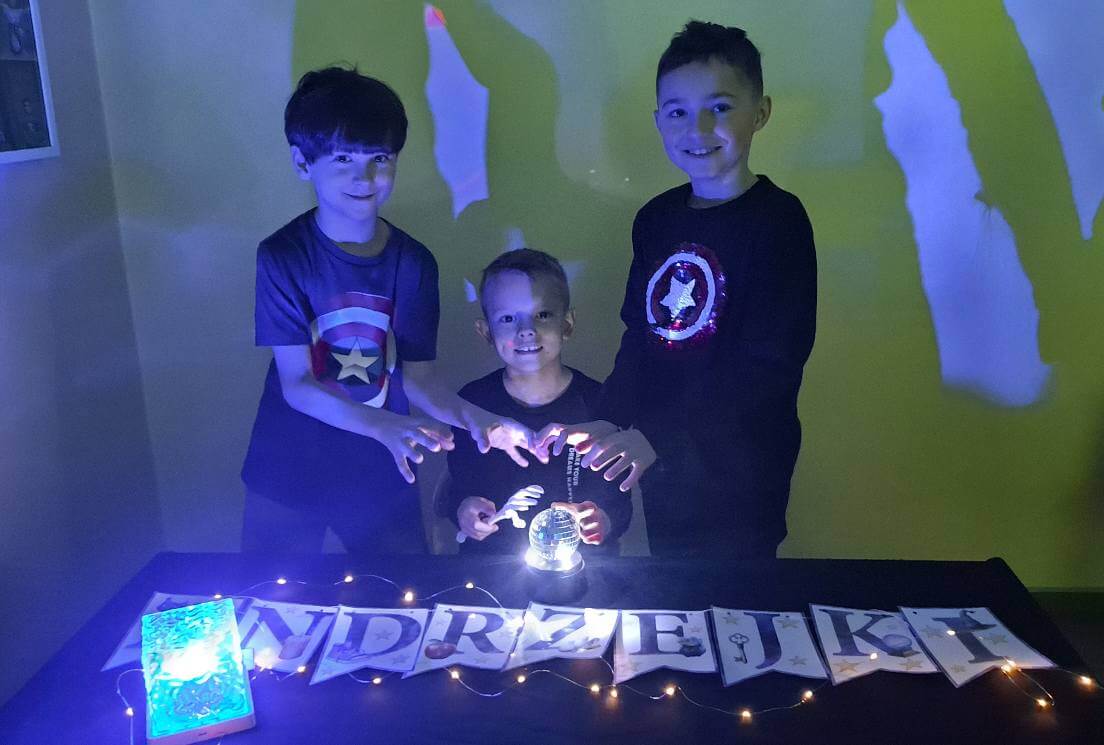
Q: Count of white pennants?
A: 9